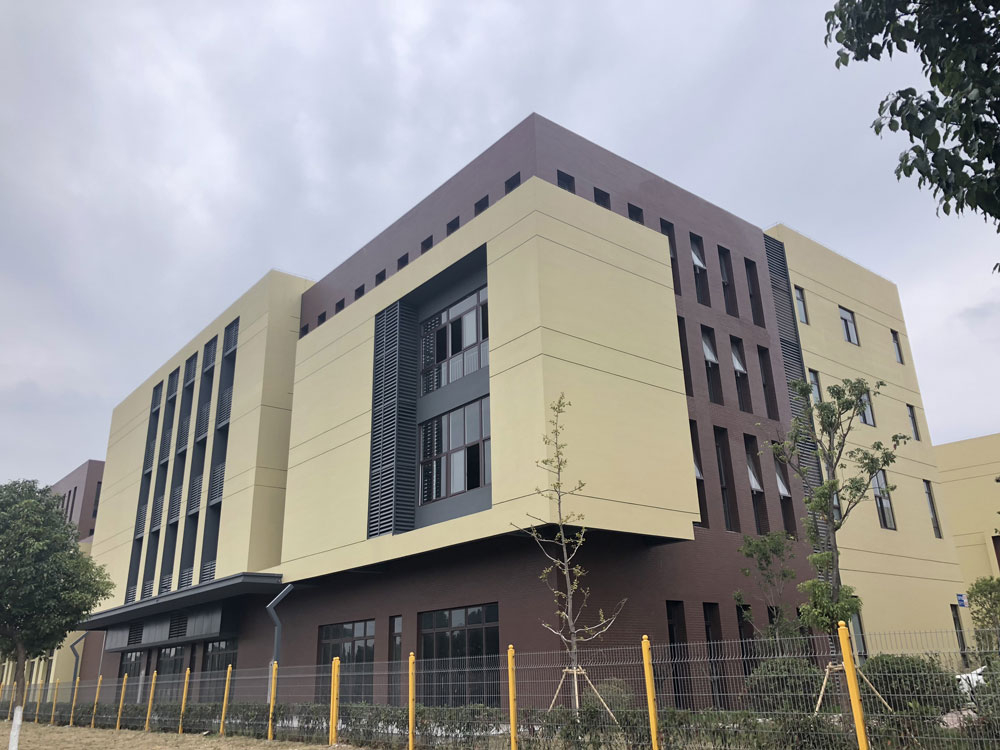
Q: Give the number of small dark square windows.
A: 13